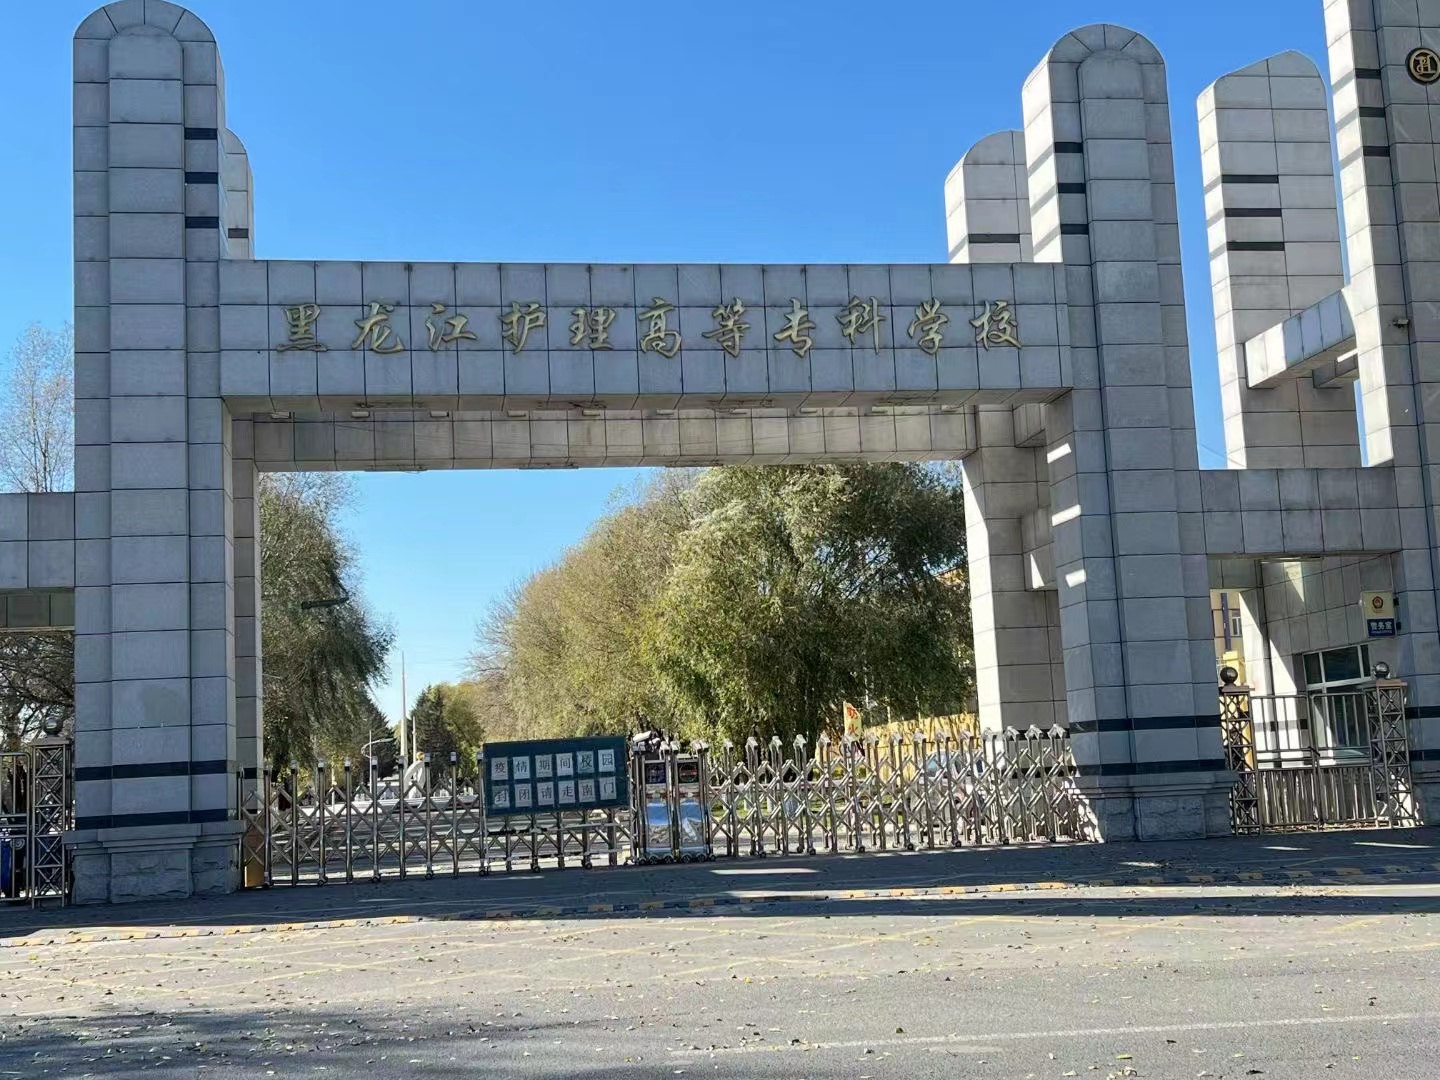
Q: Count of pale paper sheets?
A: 12